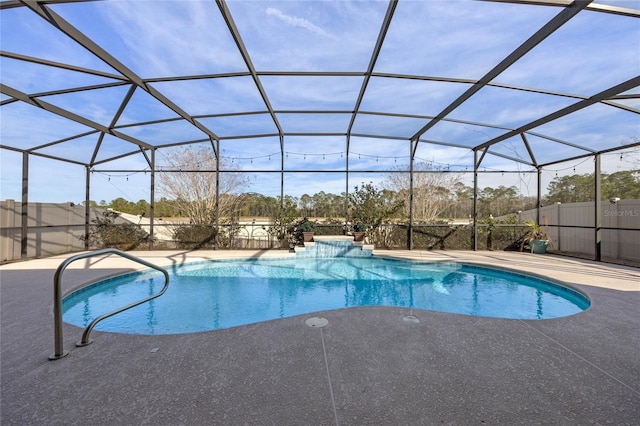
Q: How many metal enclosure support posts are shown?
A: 10